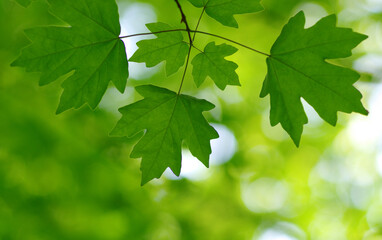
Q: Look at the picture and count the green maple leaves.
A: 6